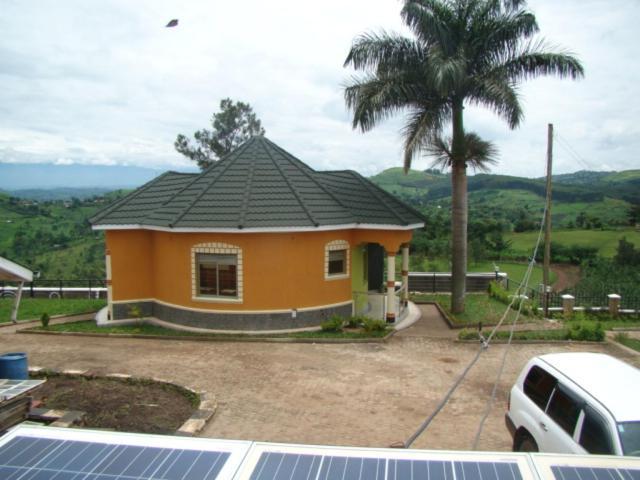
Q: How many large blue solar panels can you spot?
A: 3